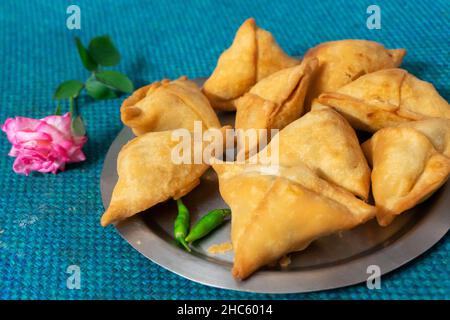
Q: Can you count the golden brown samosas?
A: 9